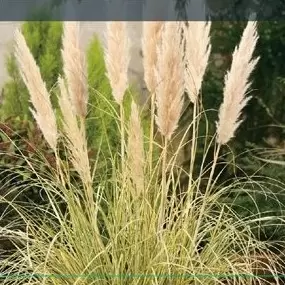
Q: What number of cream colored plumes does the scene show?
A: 9